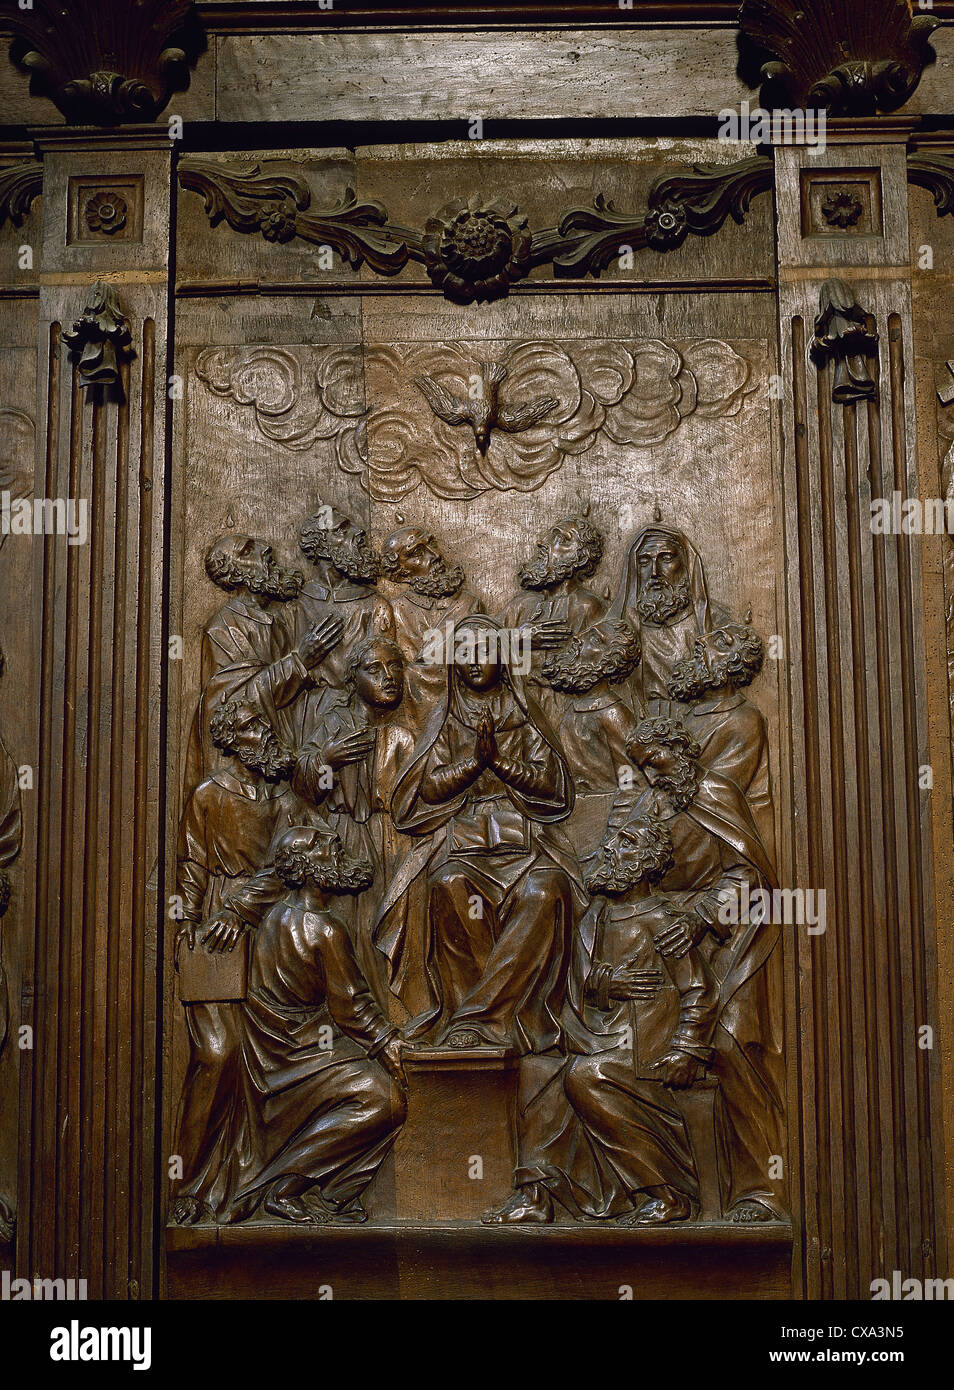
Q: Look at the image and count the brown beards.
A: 11